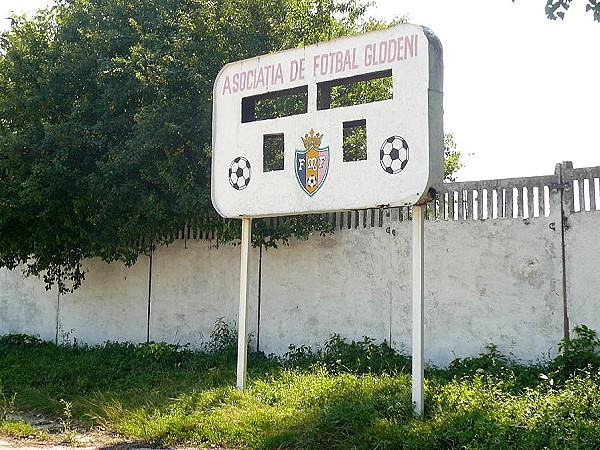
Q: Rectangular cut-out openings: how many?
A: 4